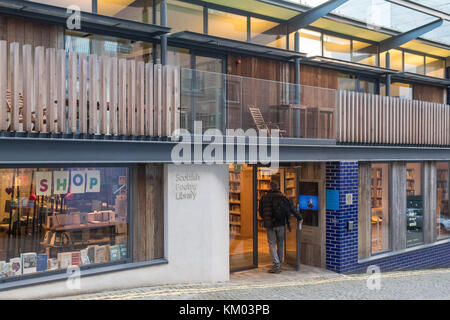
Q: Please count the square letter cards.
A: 4